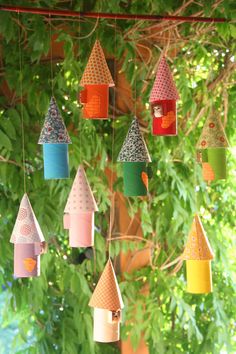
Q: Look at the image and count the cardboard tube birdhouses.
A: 9